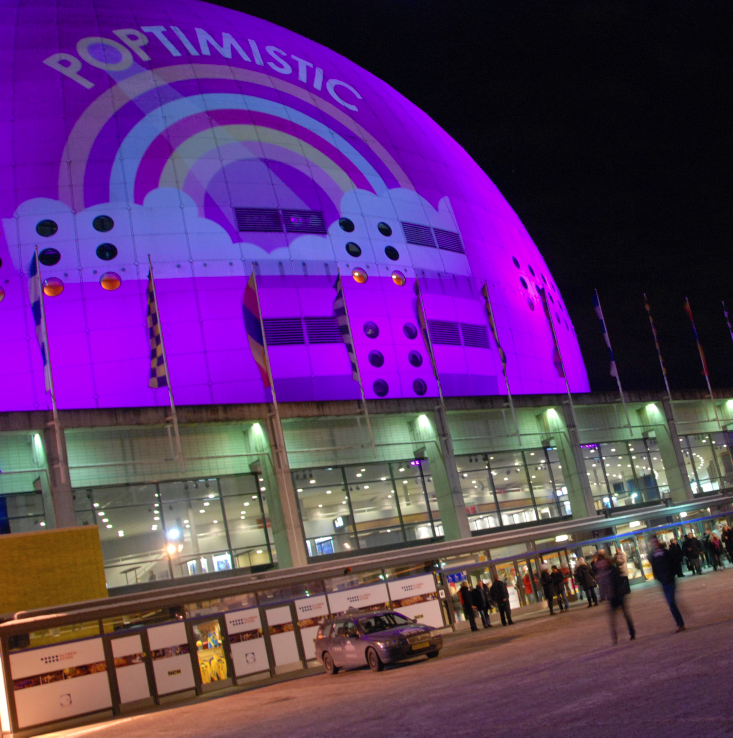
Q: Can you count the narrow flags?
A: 11